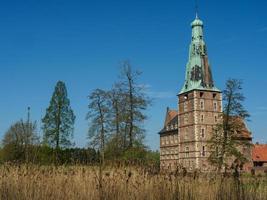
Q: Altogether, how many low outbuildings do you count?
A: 1